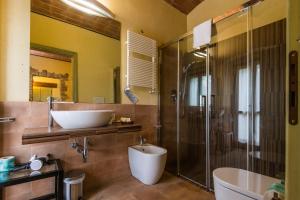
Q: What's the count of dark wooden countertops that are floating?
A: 1